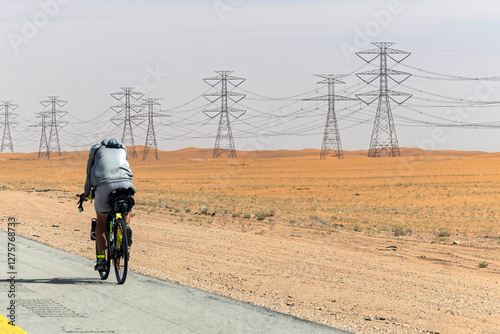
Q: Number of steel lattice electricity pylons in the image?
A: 8